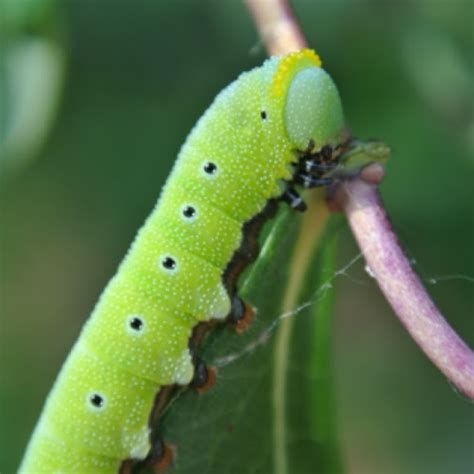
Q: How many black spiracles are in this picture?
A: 6